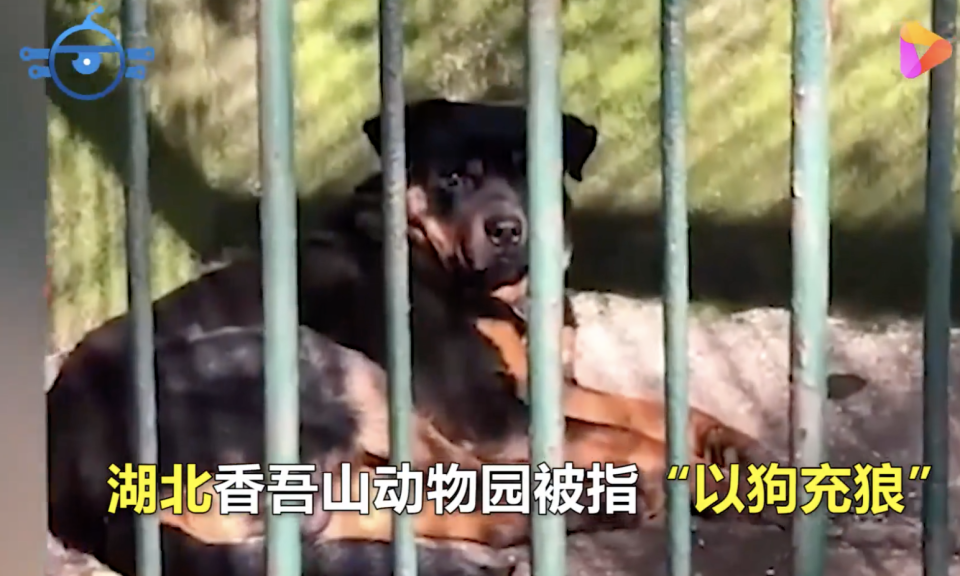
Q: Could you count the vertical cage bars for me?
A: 7